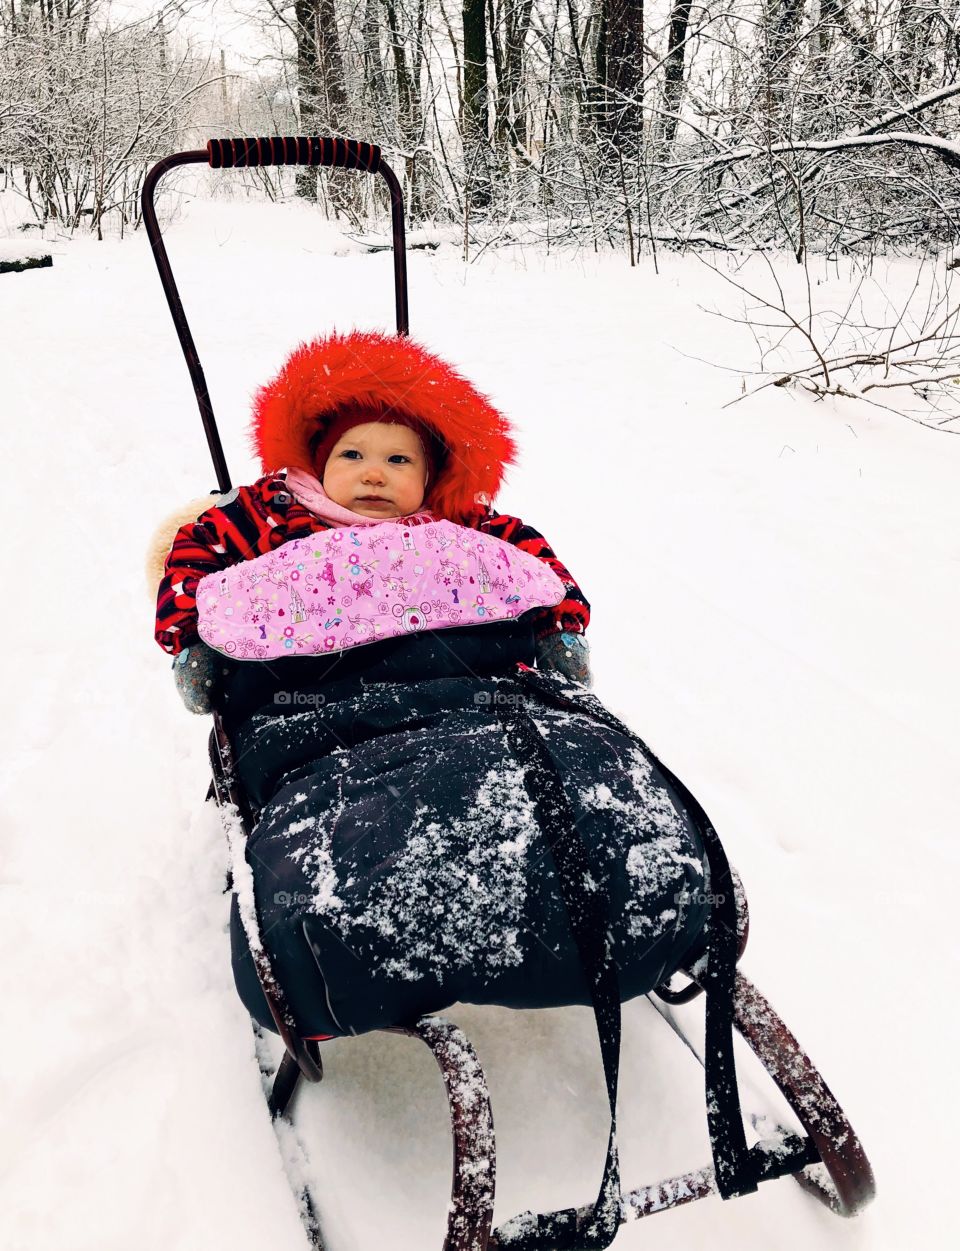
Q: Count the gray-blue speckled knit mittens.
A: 2